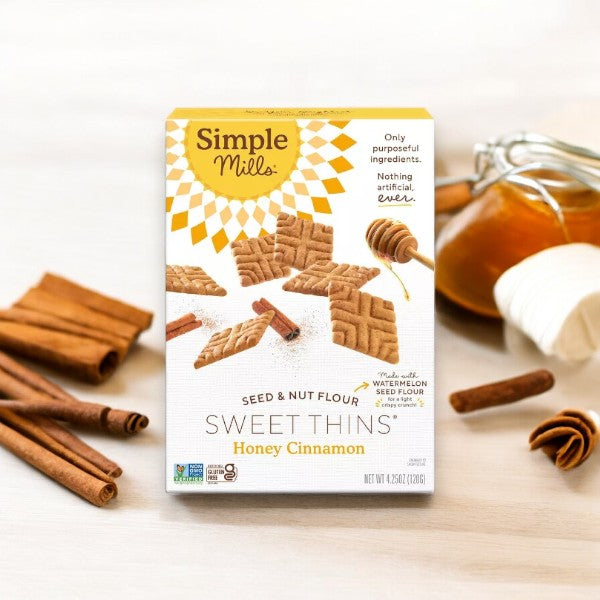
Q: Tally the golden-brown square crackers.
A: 6